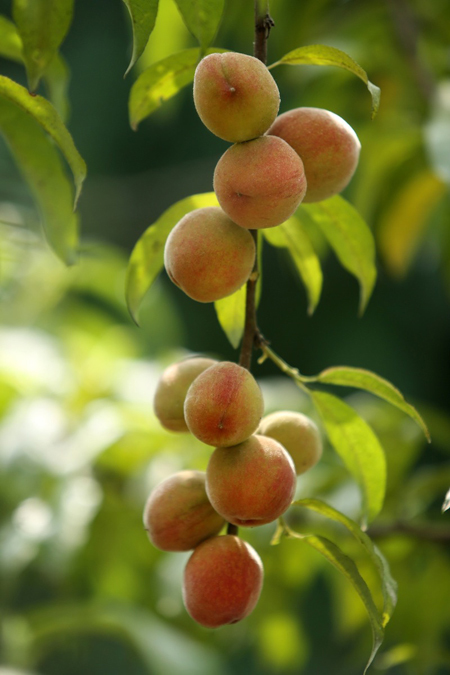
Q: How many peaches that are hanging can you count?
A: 10